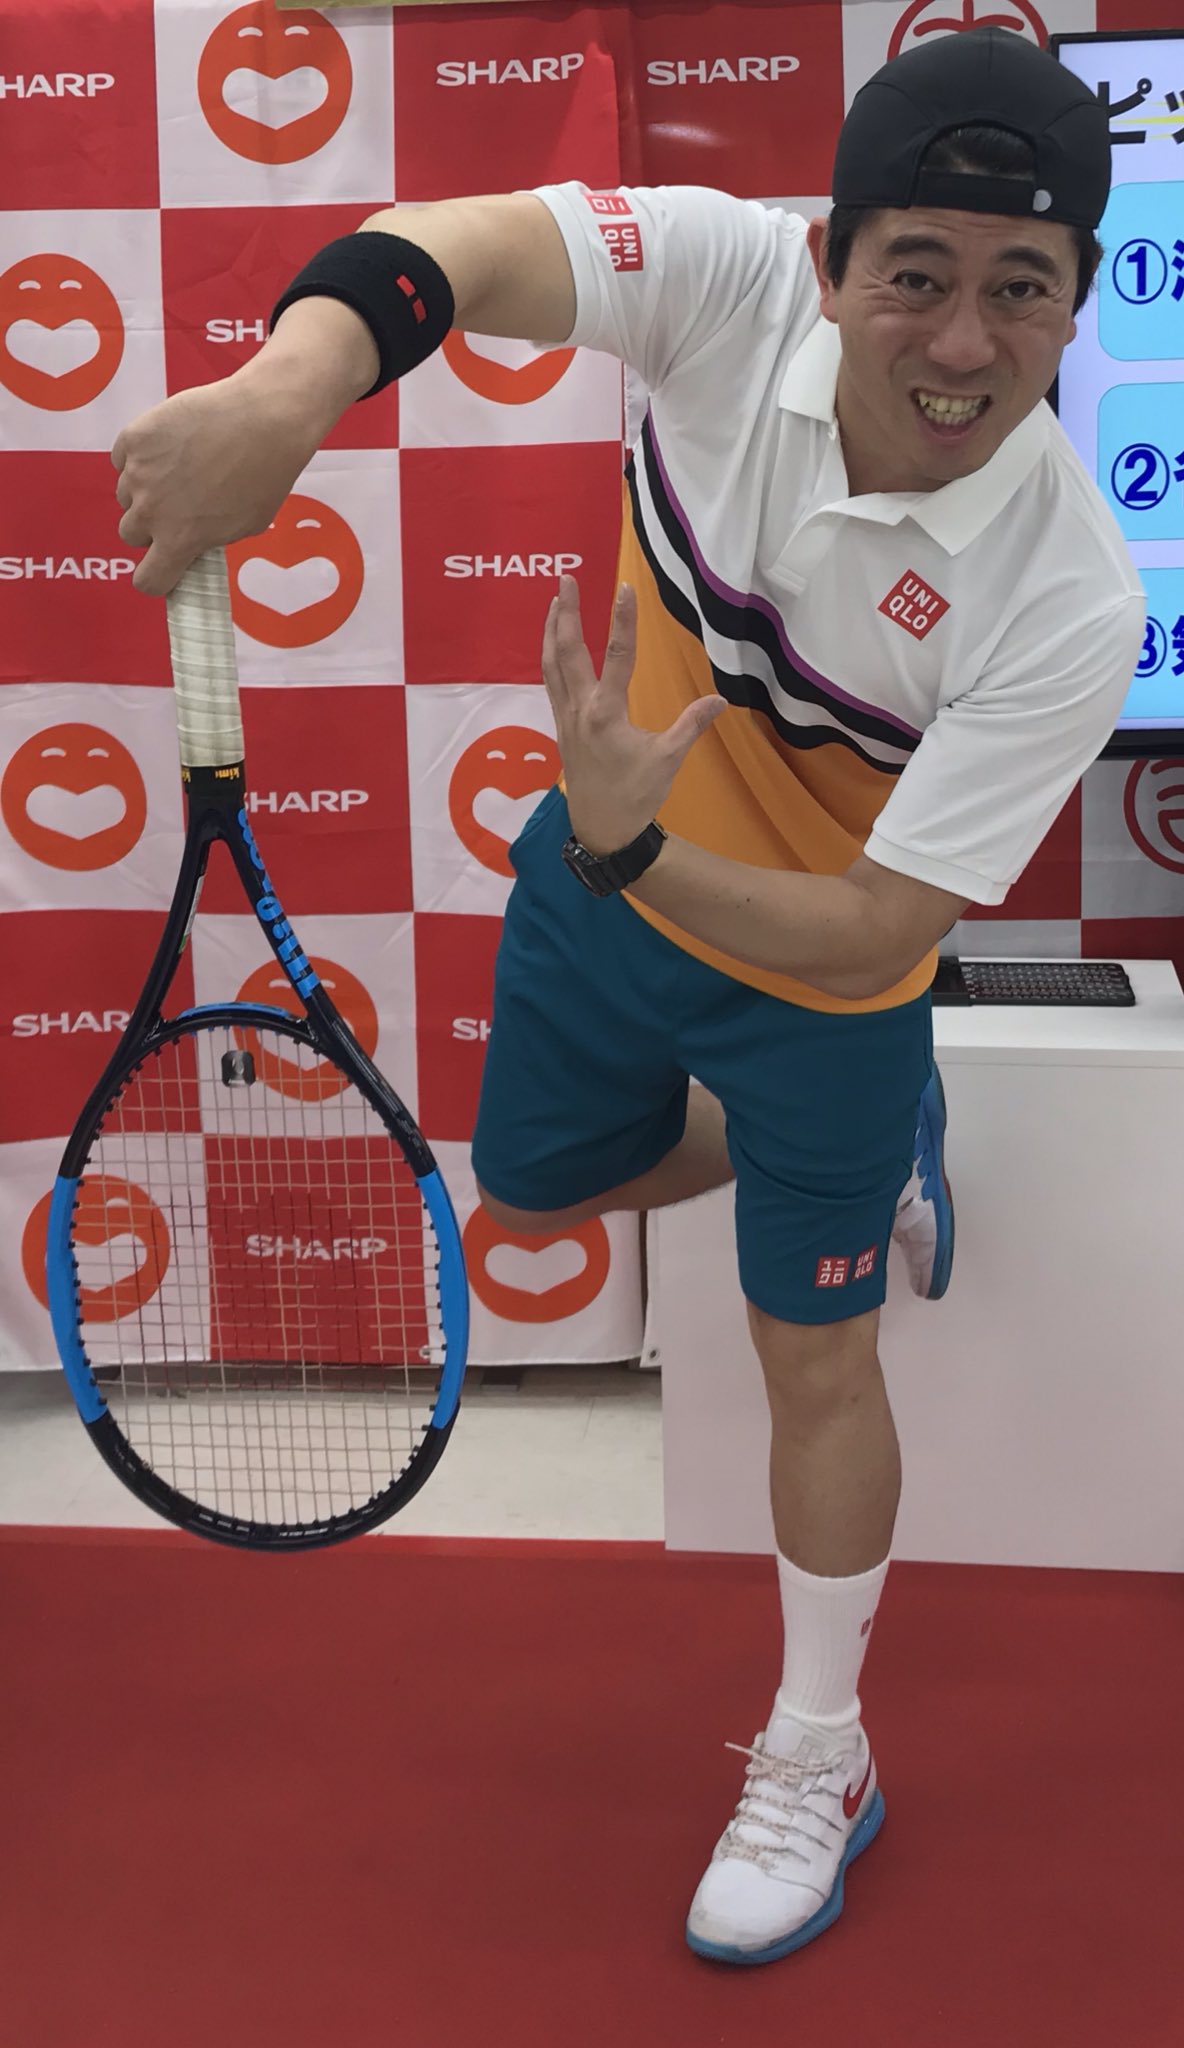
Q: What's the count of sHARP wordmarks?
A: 10